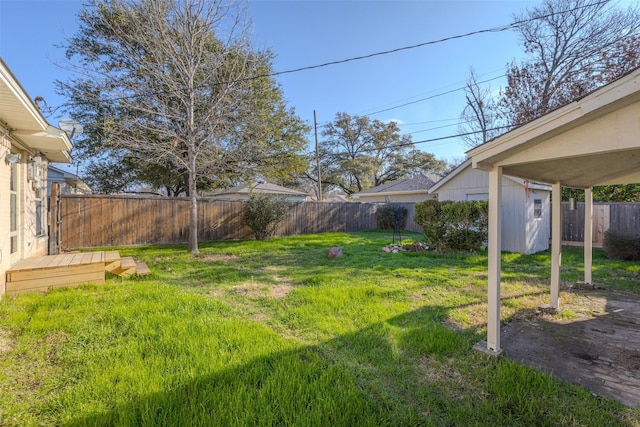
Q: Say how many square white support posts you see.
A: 3